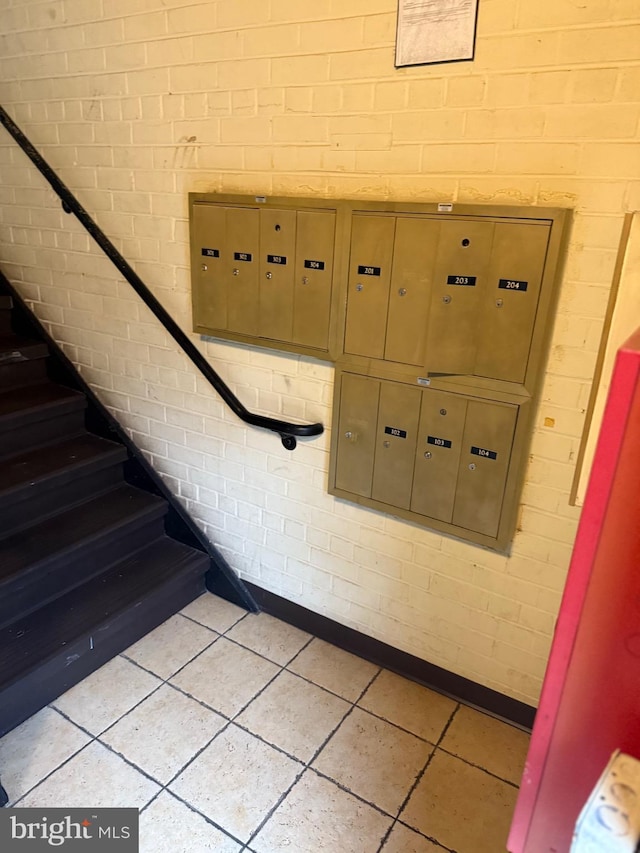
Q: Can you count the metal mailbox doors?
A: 12